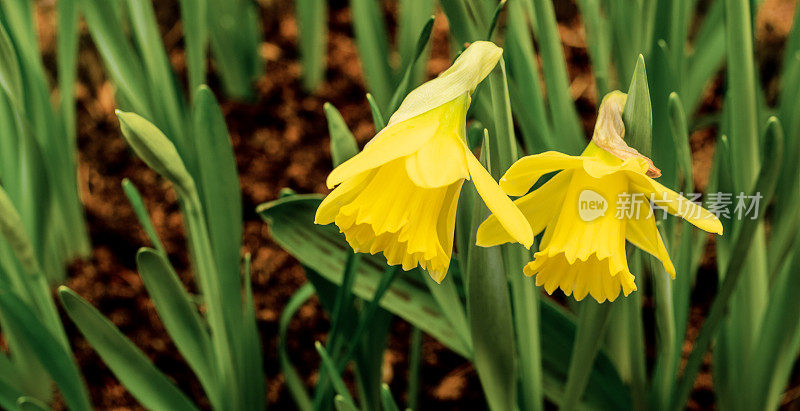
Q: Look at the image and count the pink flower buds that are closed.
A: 0